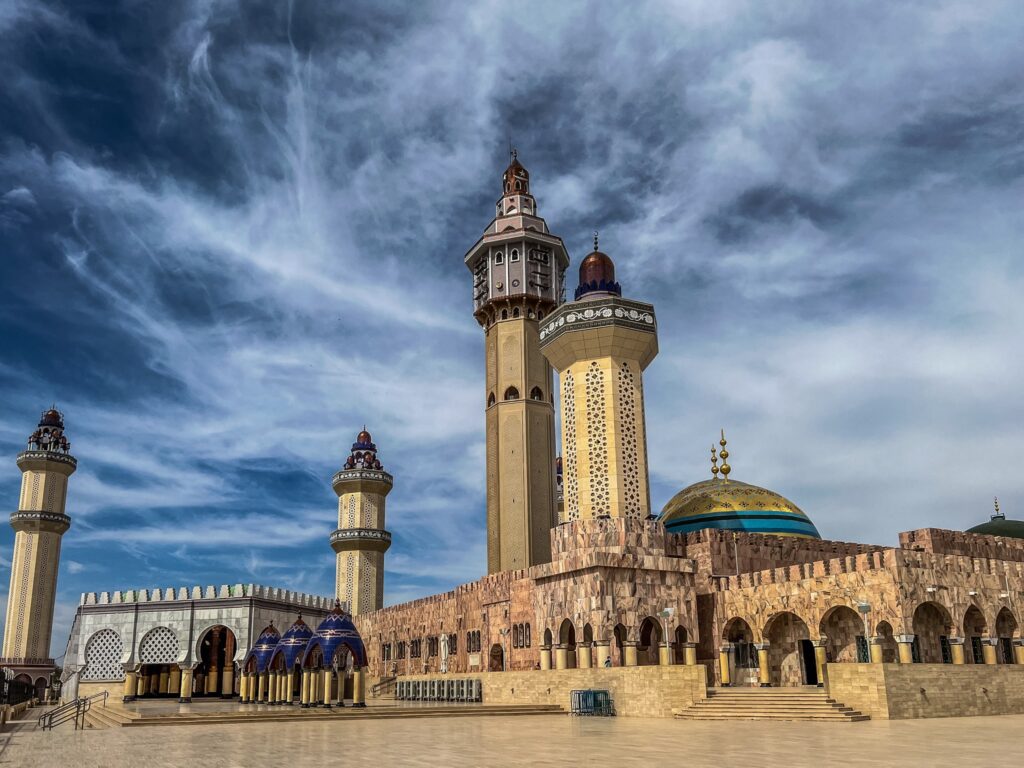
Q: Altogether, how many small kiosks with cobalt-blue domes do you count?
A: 3